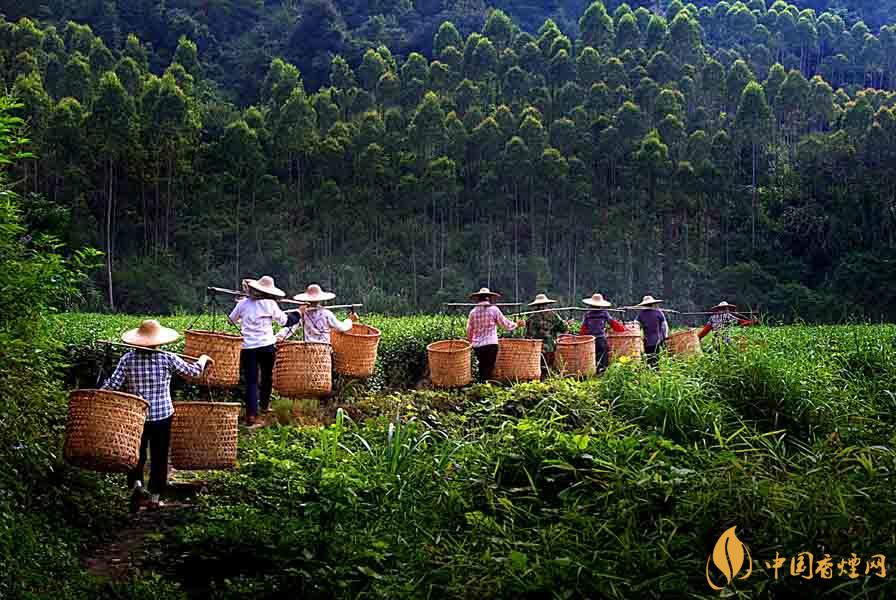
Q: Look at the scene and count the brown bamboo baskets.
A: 10